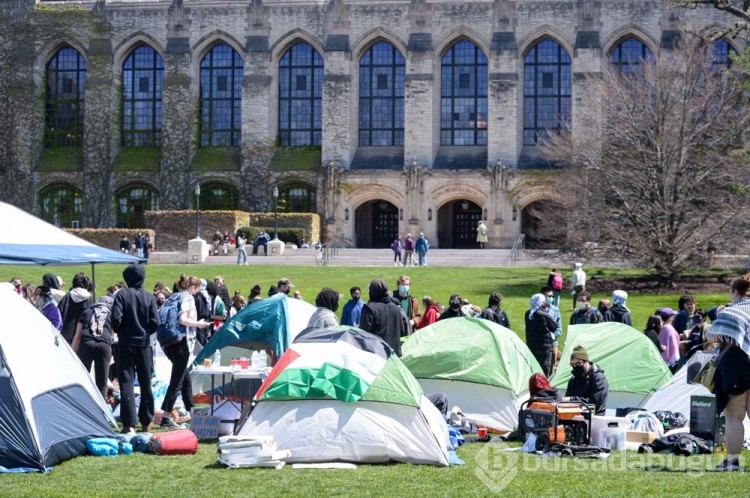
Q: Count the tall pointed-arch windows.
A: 9